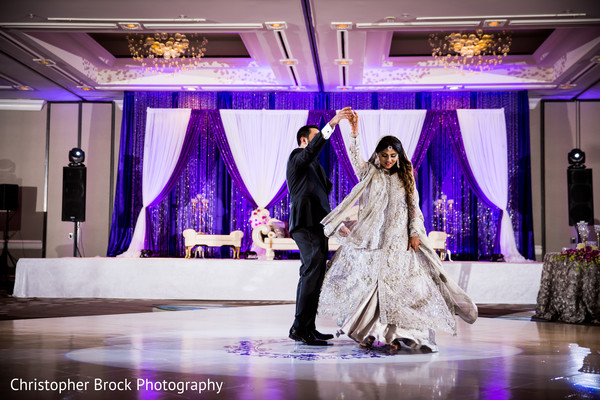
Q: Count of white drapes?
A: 4